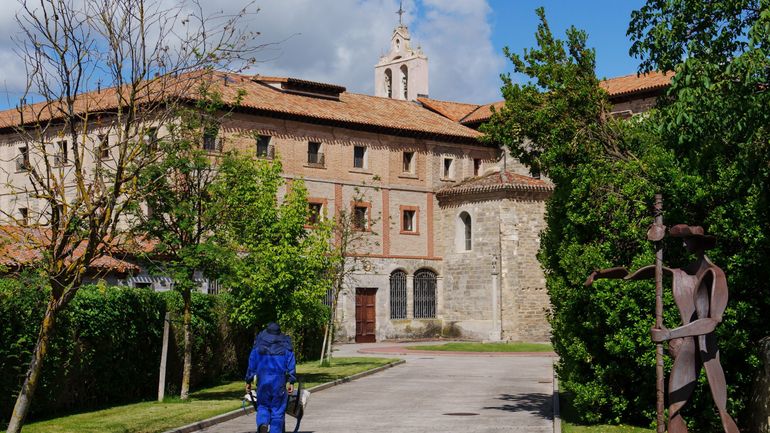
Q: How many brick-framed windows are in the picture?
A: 3